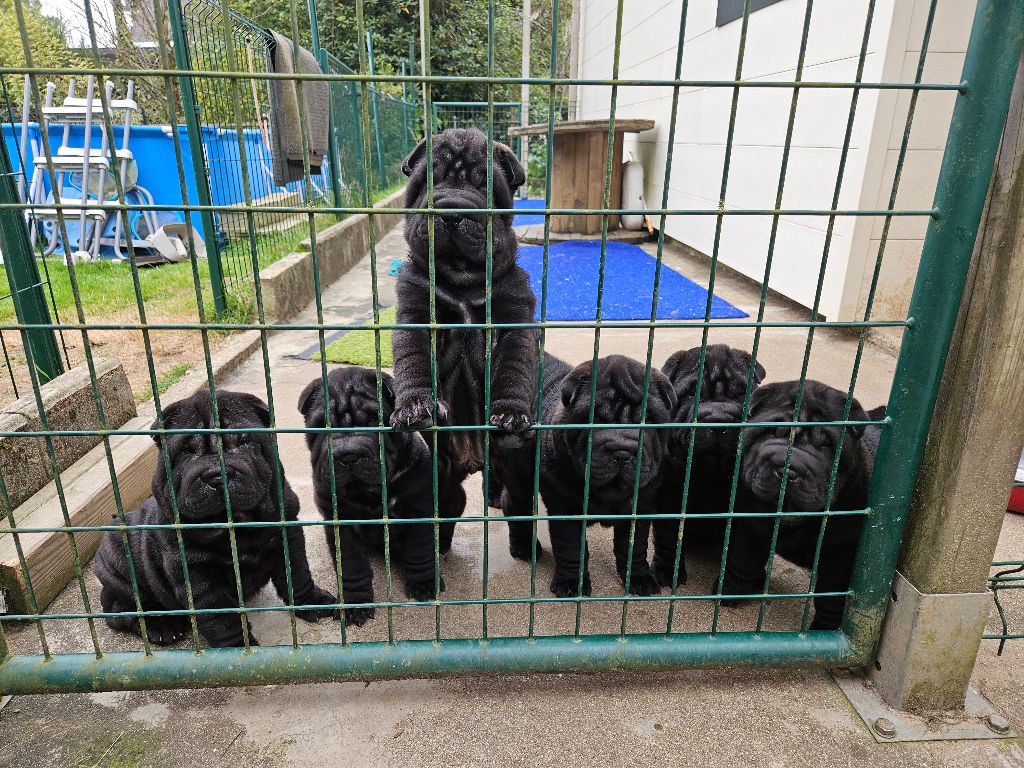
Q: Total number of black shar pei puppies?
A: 6